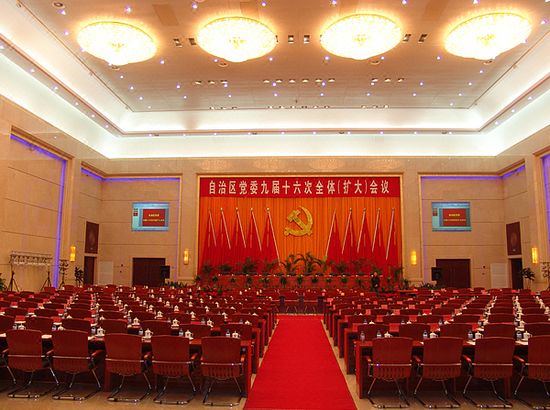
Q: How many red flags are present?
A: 10